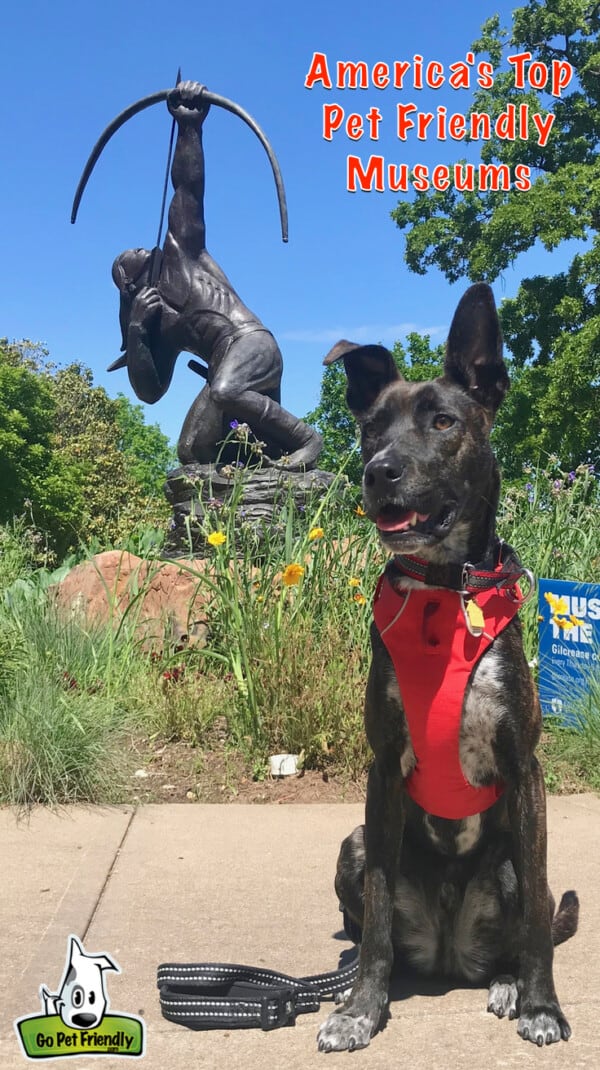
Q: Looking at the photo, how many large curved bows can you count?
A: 1